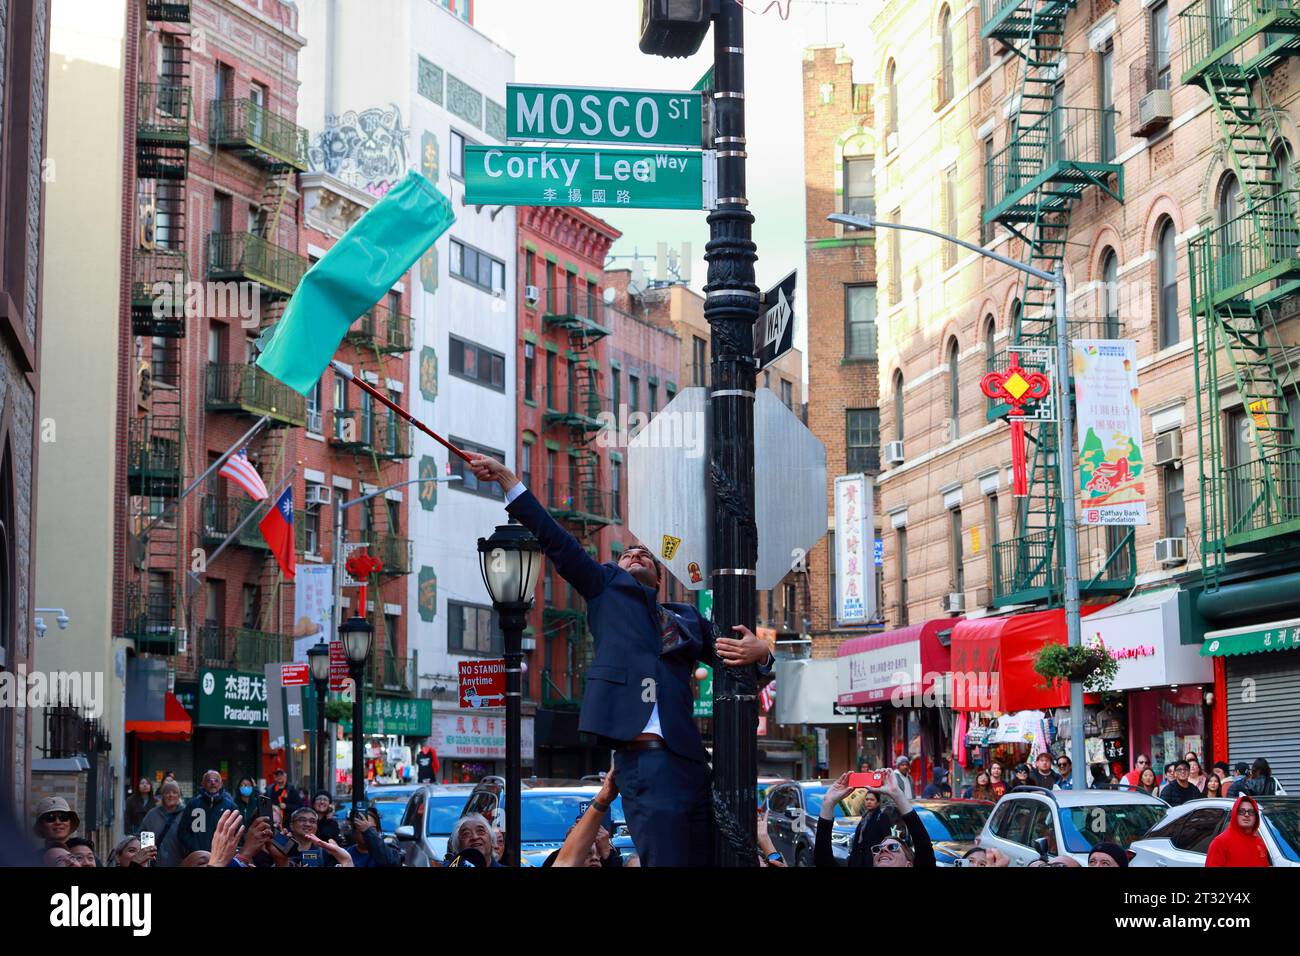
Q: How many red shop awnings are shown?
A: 3